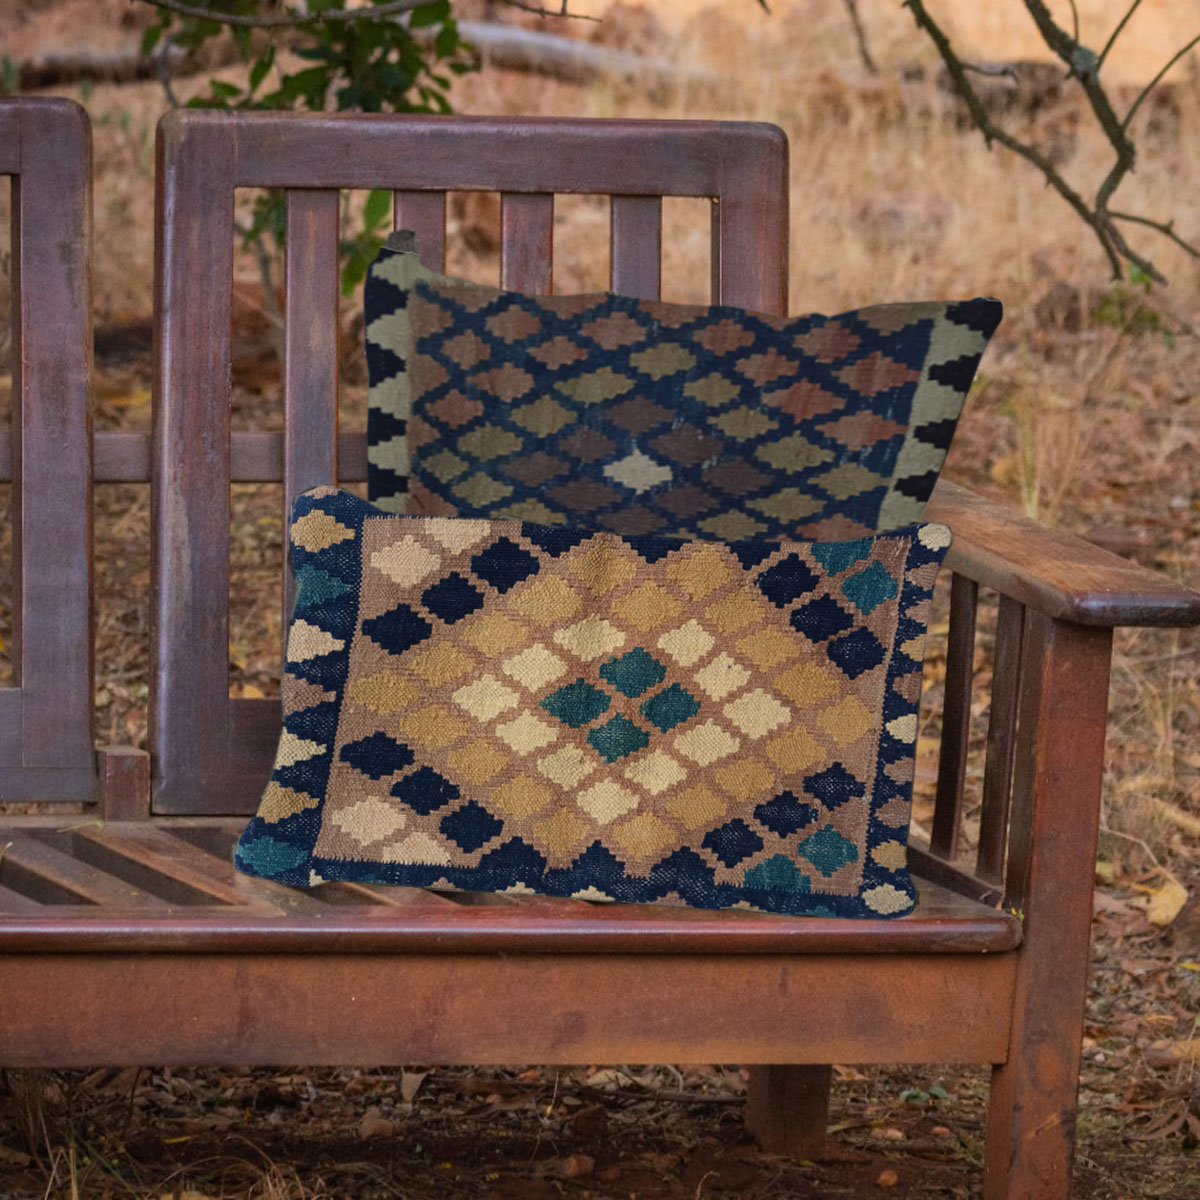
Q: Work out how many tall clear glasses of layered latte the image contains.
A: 0